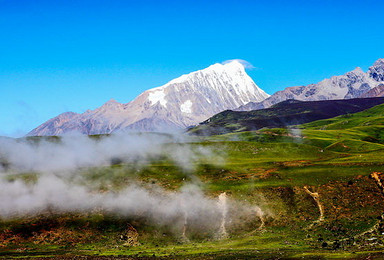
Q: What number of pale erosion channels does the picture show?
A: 5